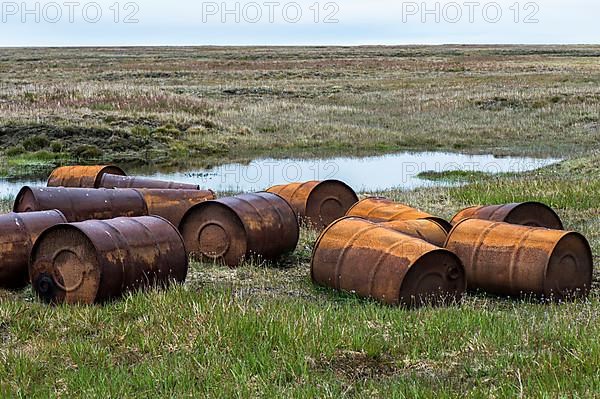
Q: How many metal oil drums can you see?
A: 13